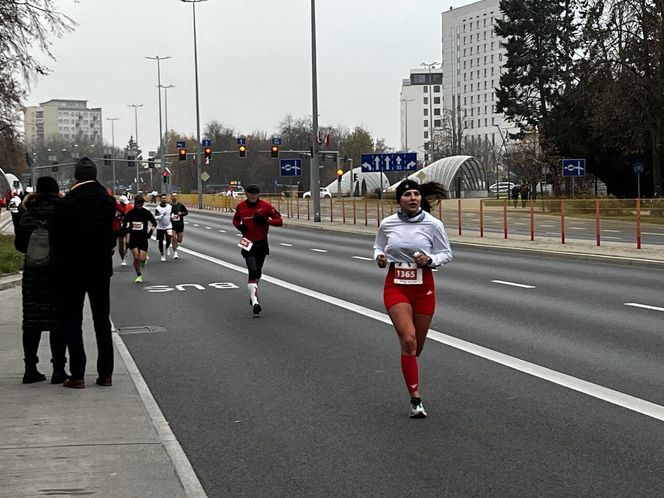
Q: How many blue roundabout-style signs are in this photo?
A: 2